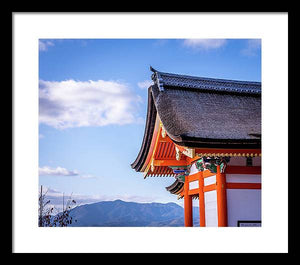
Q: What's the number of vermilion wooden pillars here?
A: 3